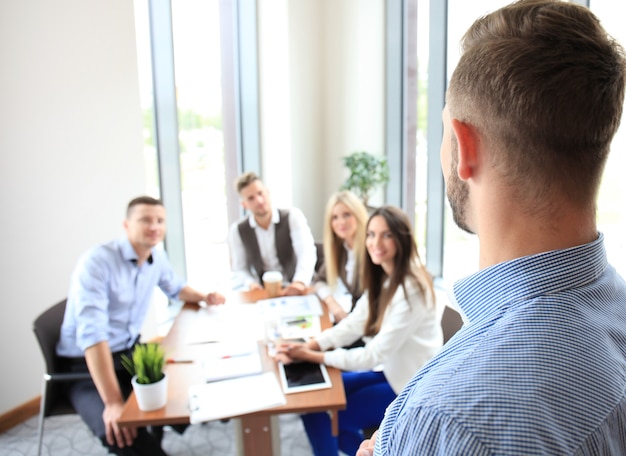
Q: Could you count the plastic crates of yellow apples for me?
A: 0